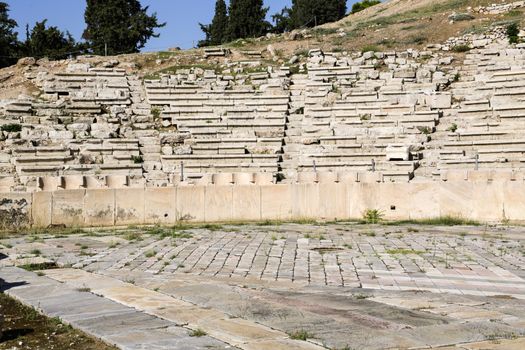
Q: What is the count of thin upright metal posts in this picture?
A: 4